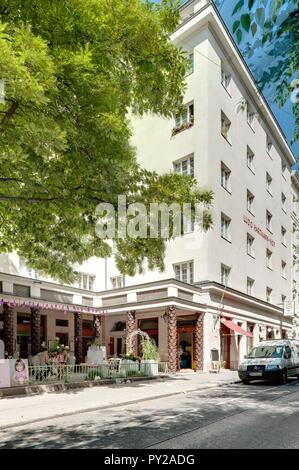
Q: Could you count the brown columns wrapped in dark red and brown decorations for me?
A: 7